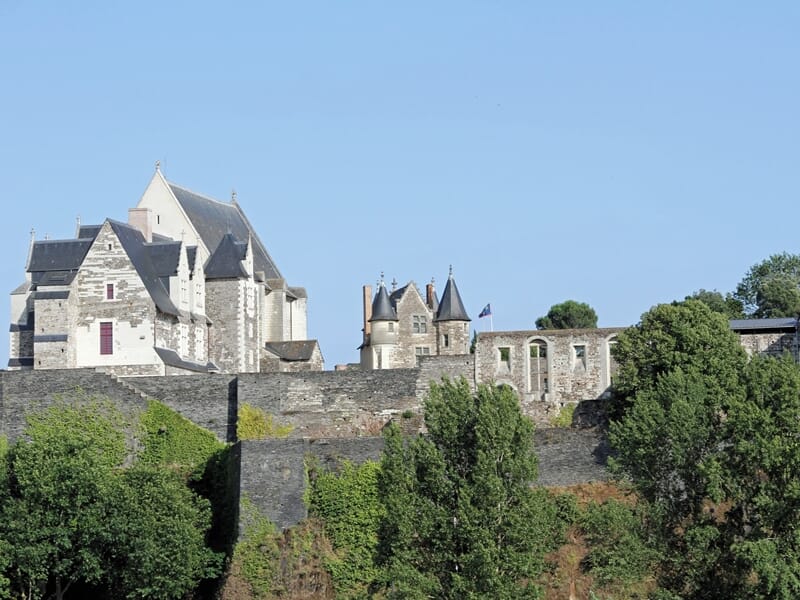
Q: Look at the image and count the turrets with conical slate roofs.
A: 2